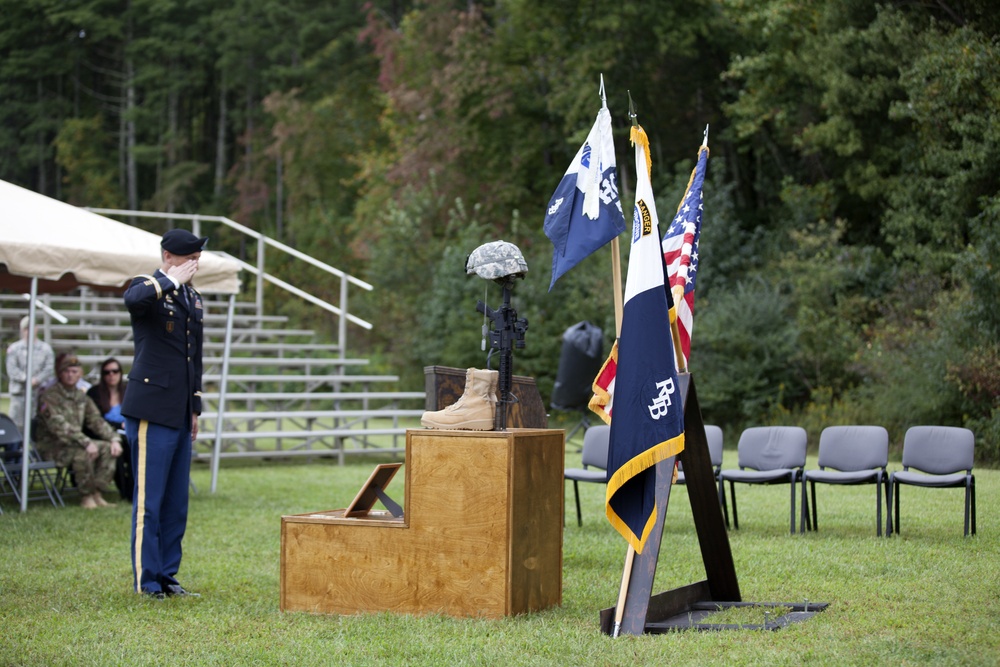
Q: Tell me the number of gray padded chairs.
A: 5